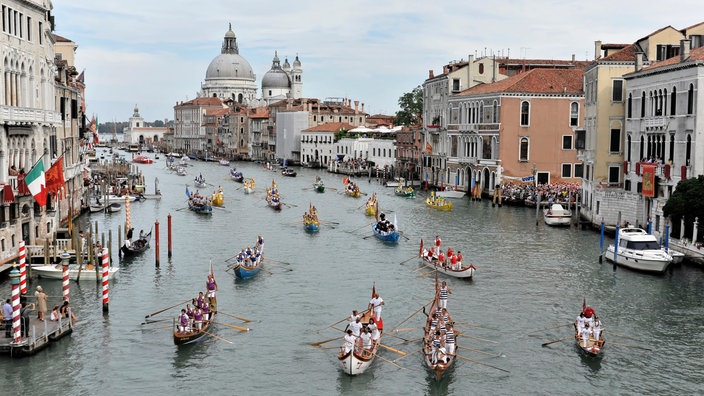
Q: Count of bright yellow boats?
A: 4